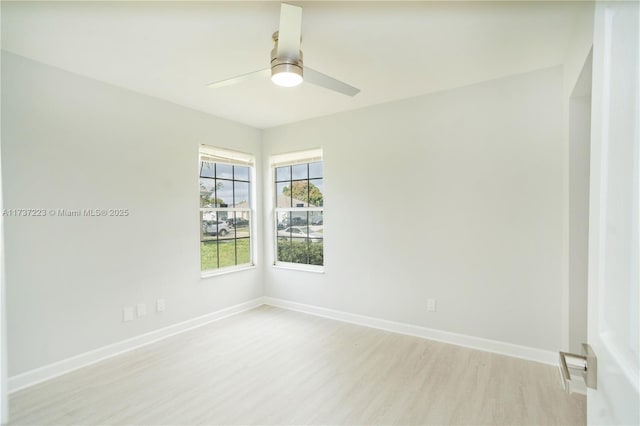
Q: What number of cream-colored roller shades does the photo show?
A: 2